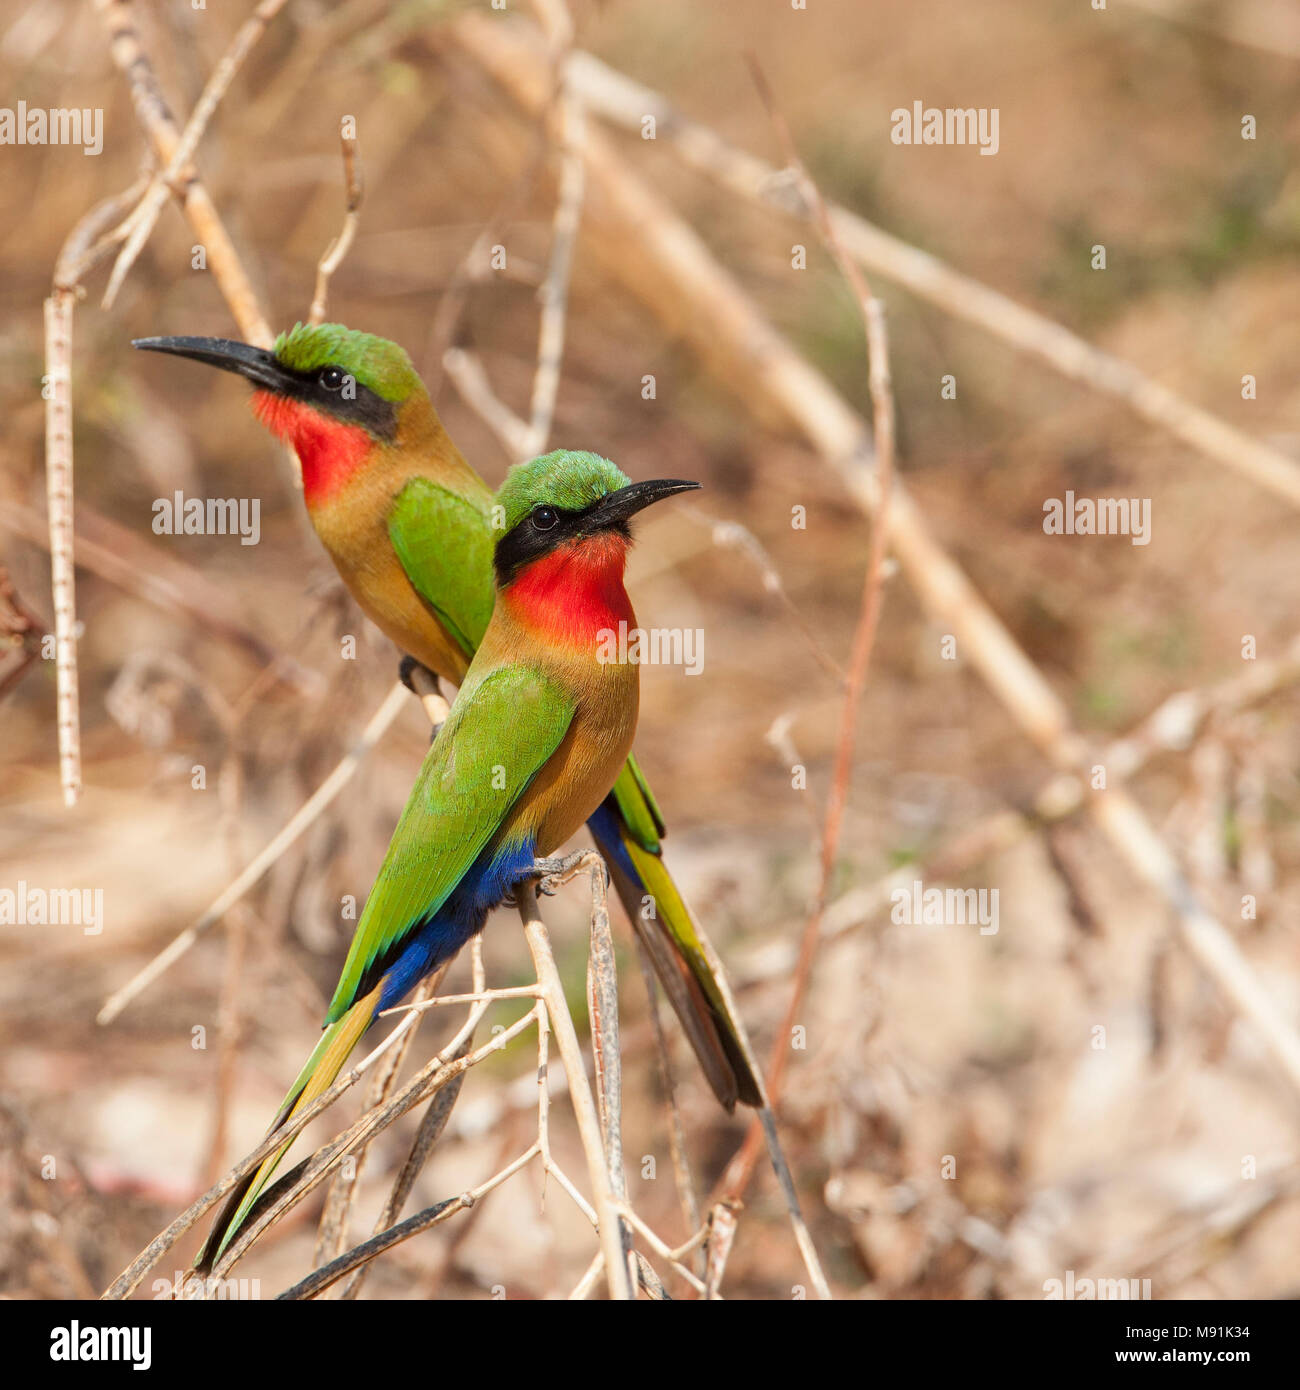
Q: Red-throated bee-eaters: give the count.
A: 2